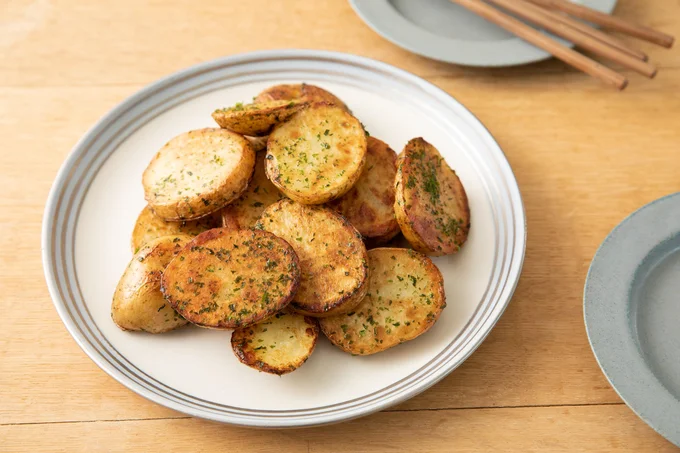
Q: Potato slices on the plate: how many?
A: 13